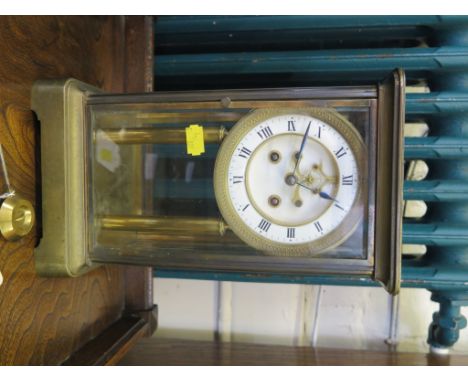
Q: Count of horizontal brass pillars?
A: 2